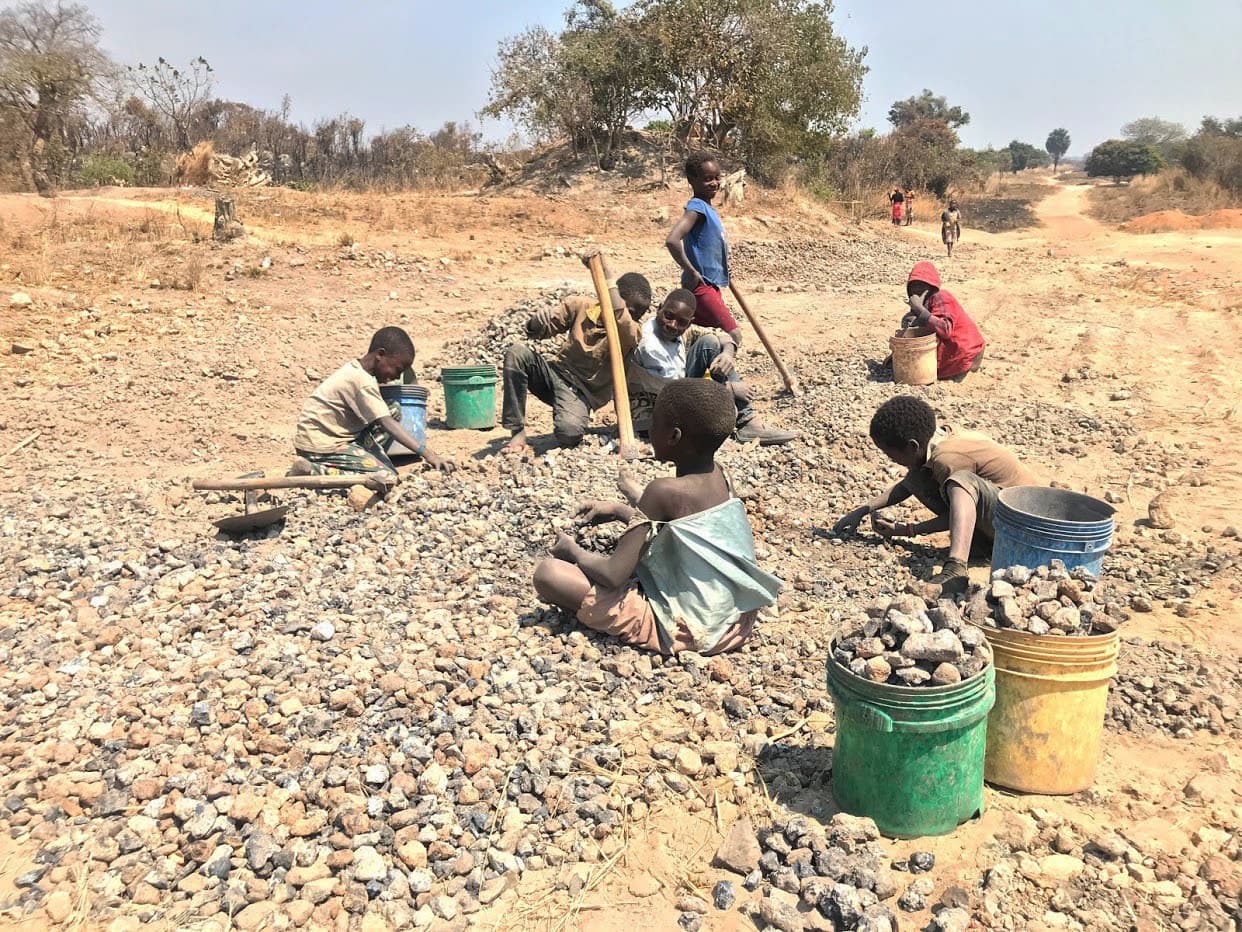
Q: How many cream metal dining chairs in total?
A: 0